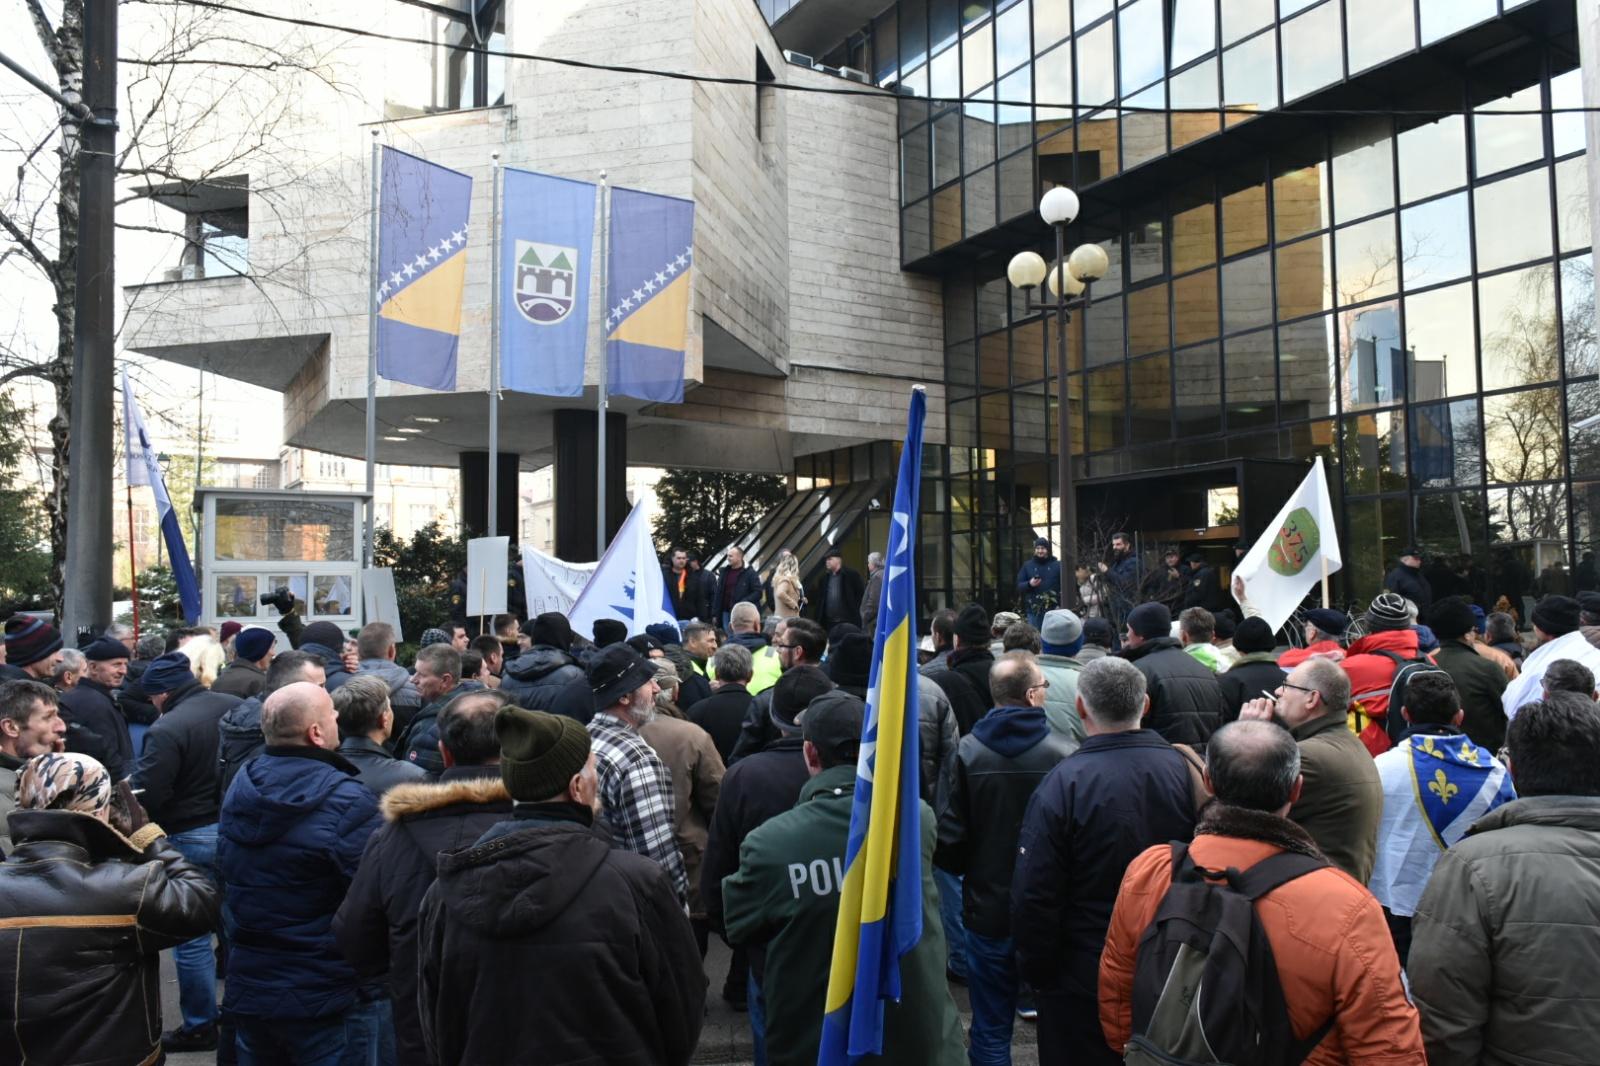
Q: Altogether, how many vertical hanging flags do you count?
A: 3